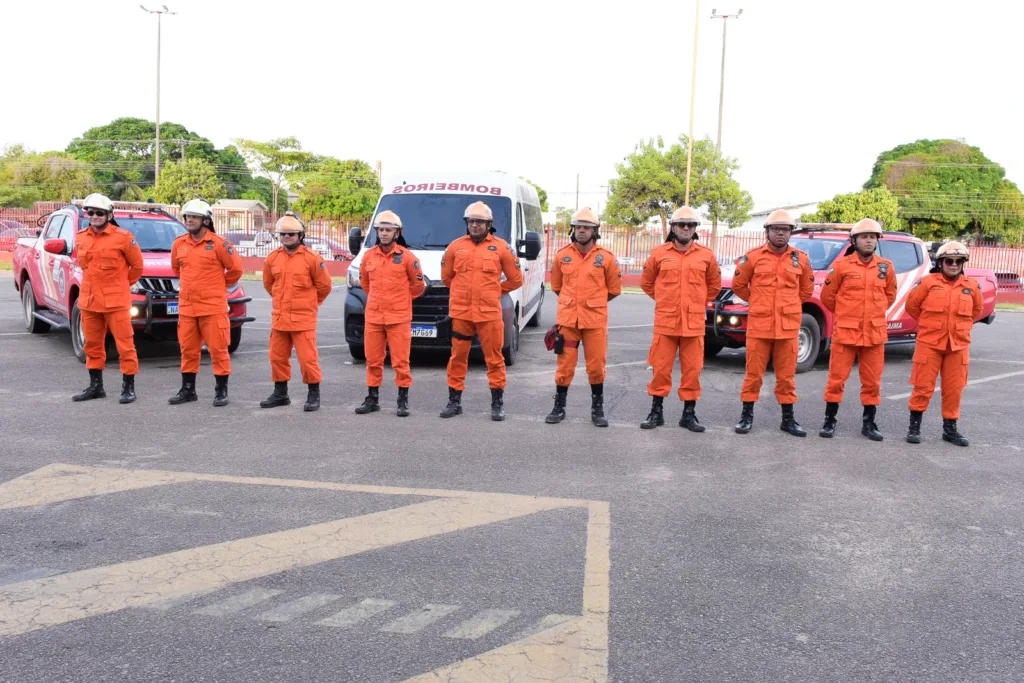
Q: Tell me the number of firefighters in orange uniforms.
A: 10